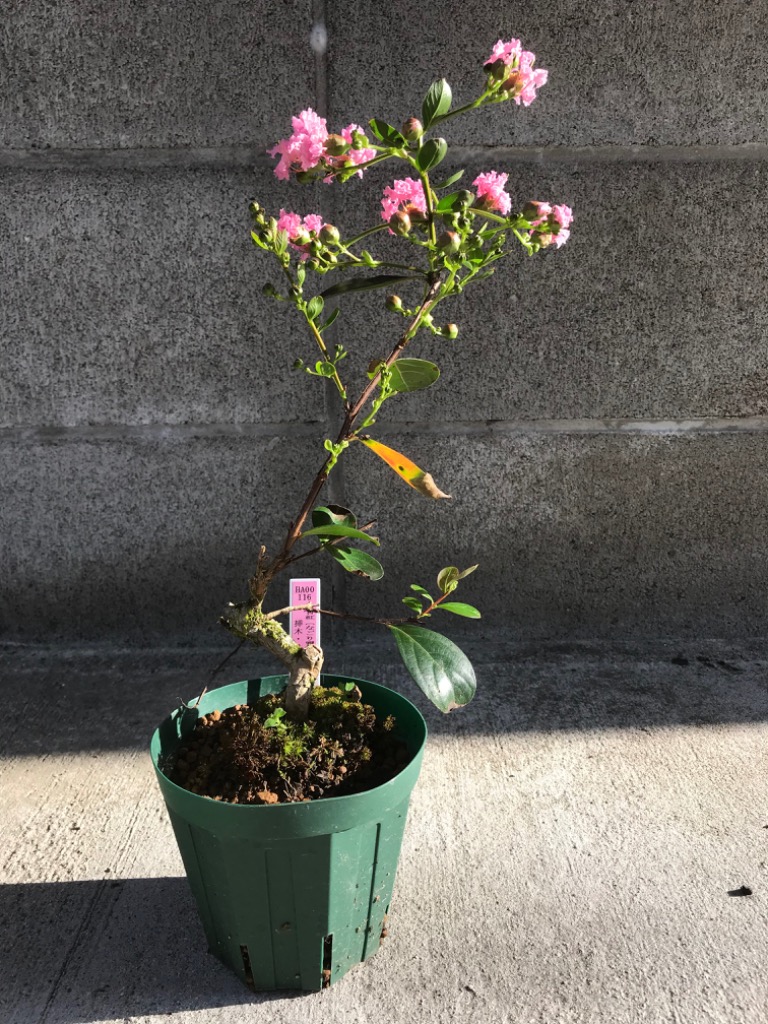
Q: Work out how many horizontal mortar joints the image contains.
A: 2